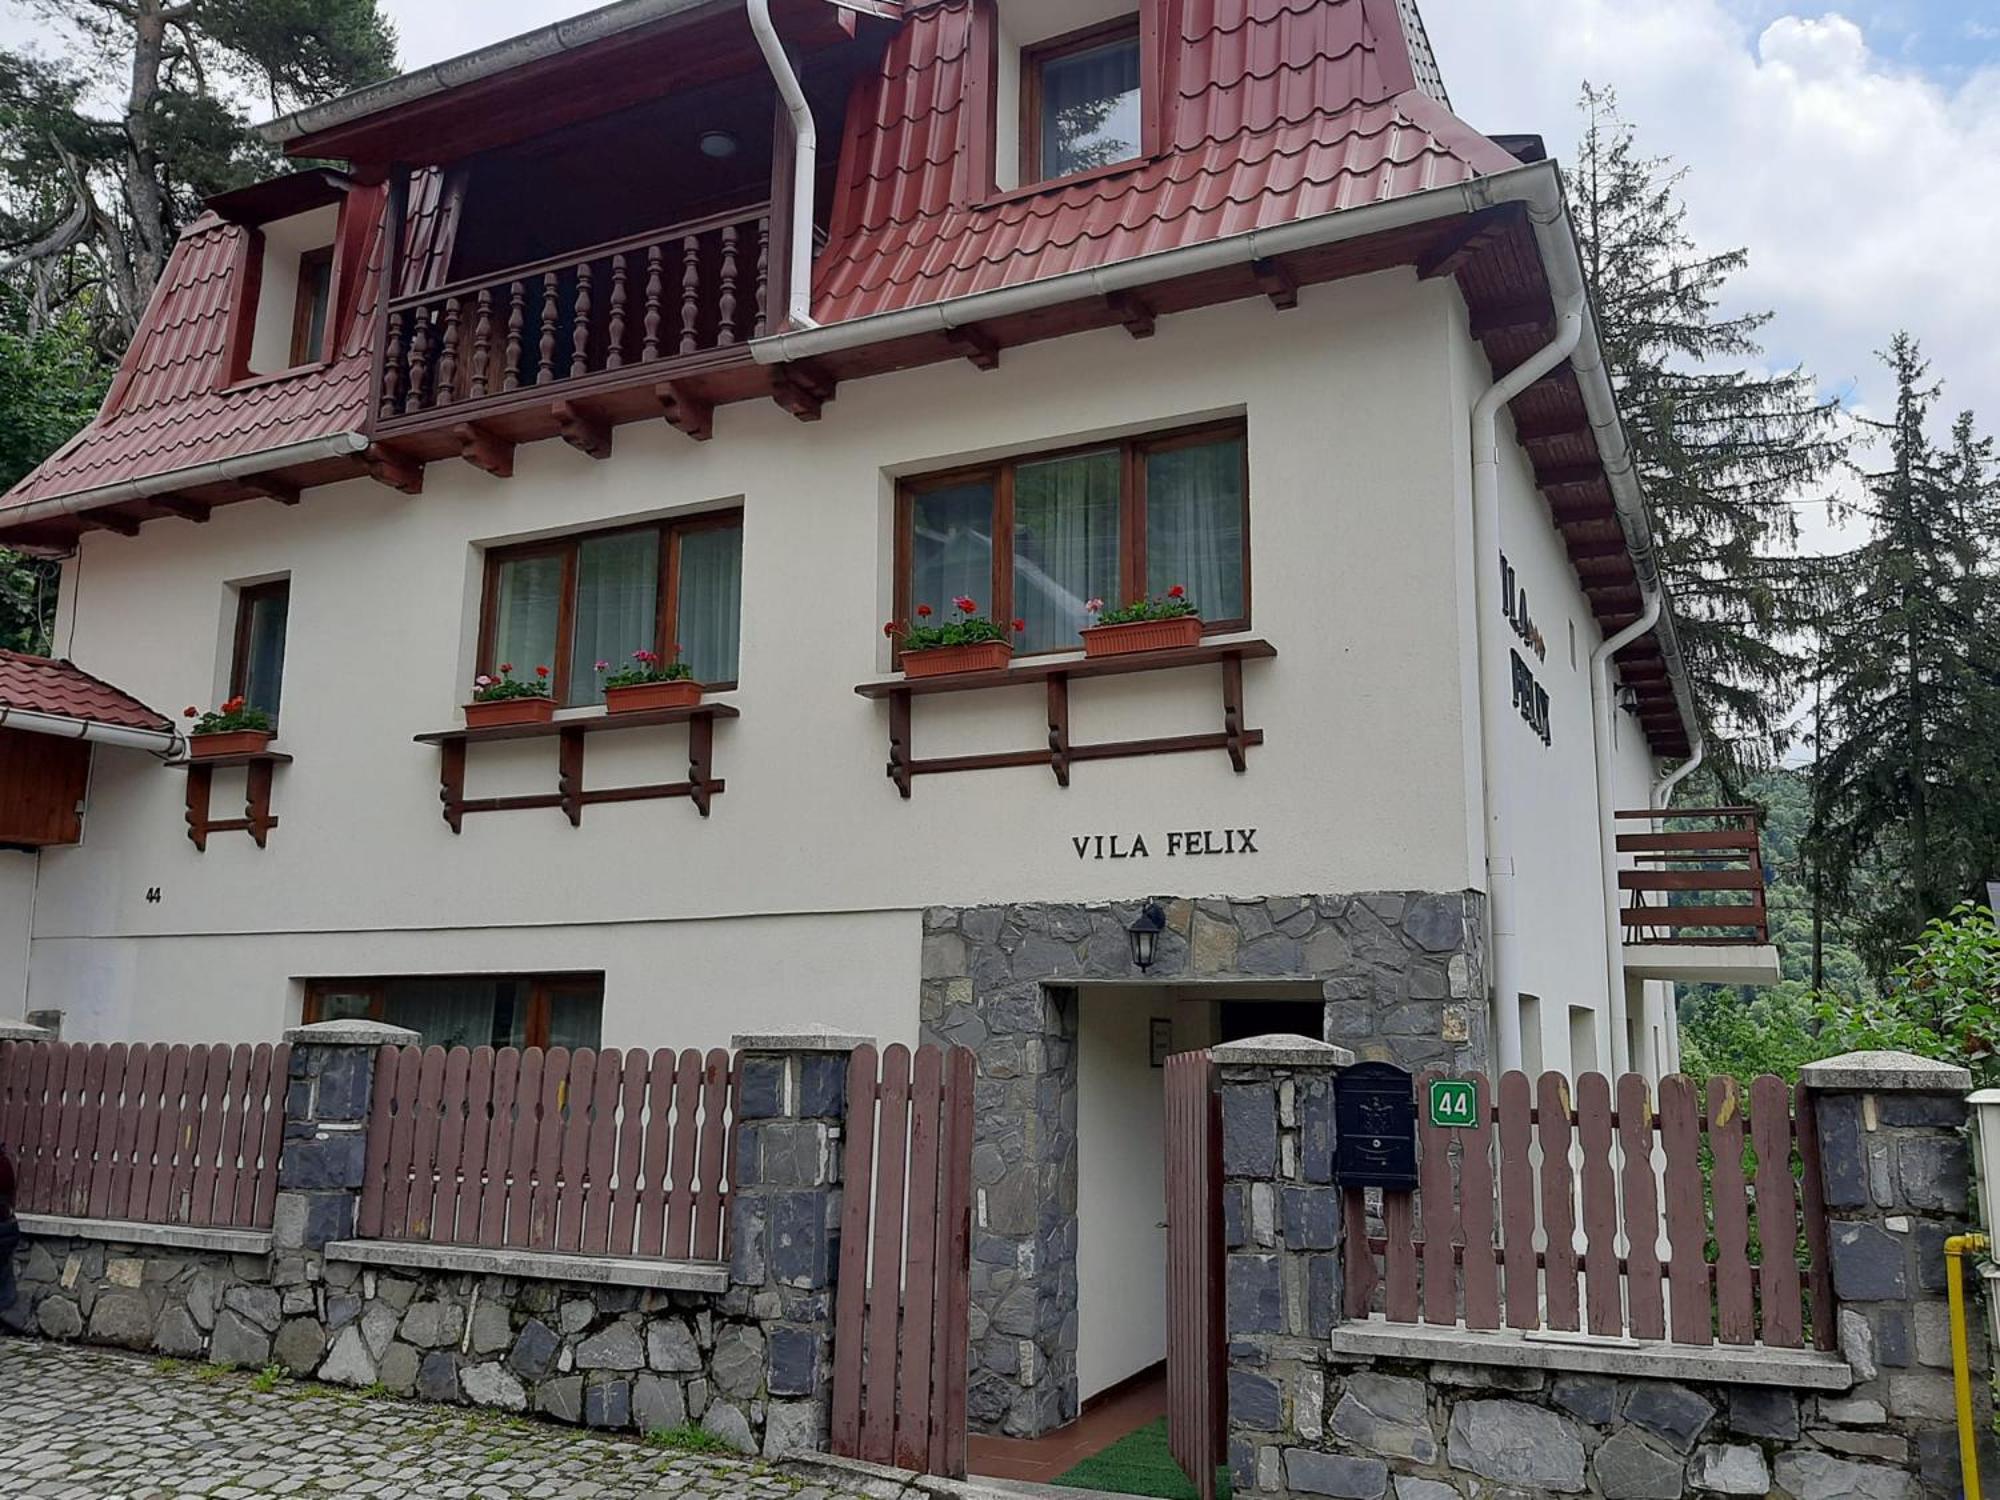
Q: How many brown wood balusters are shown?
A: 12